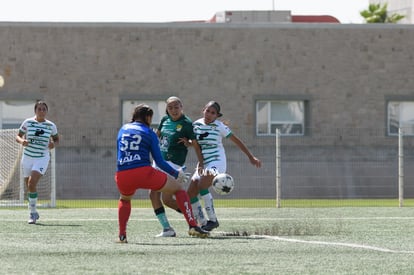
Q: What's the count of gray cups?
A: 0